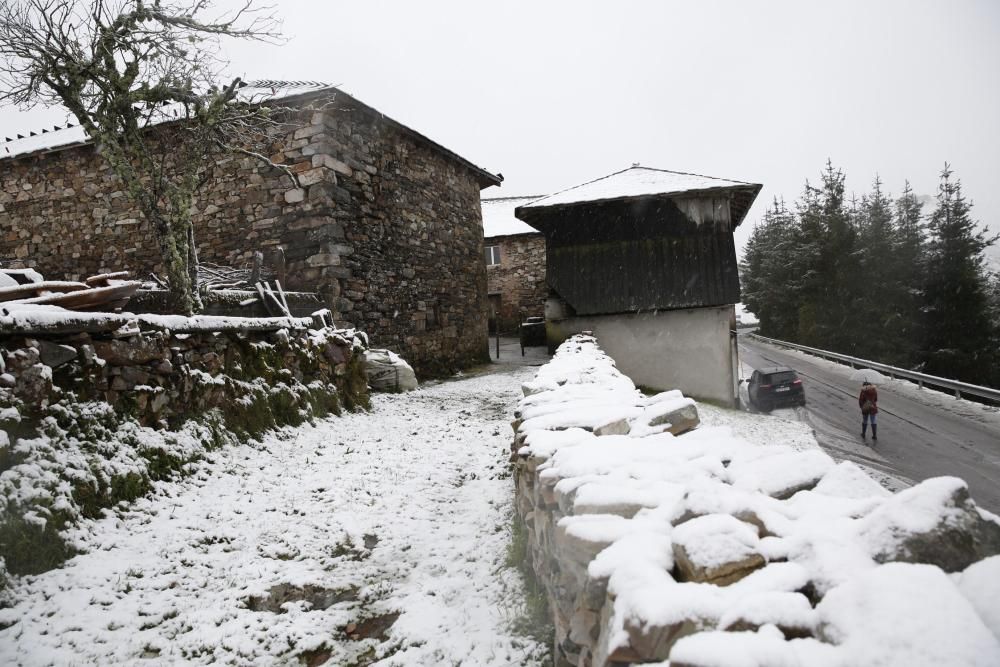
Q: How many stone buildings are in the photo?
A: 2